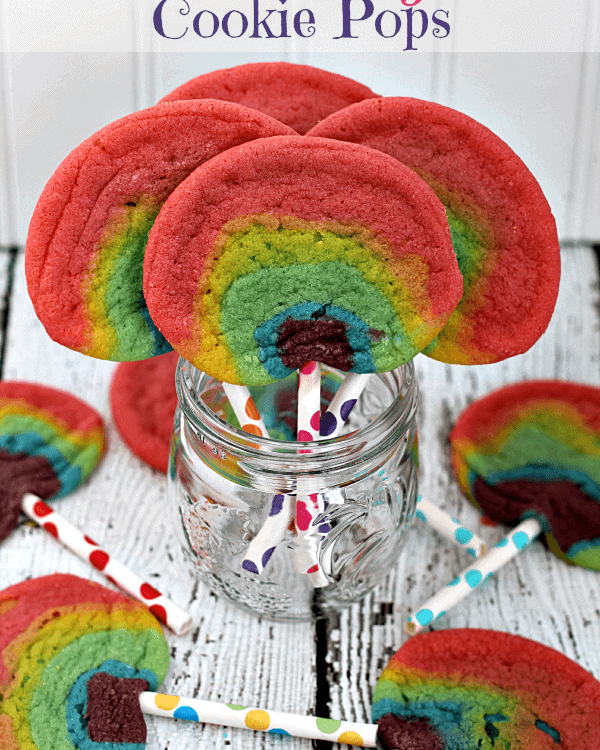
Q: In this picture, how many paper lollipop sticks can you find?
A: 7